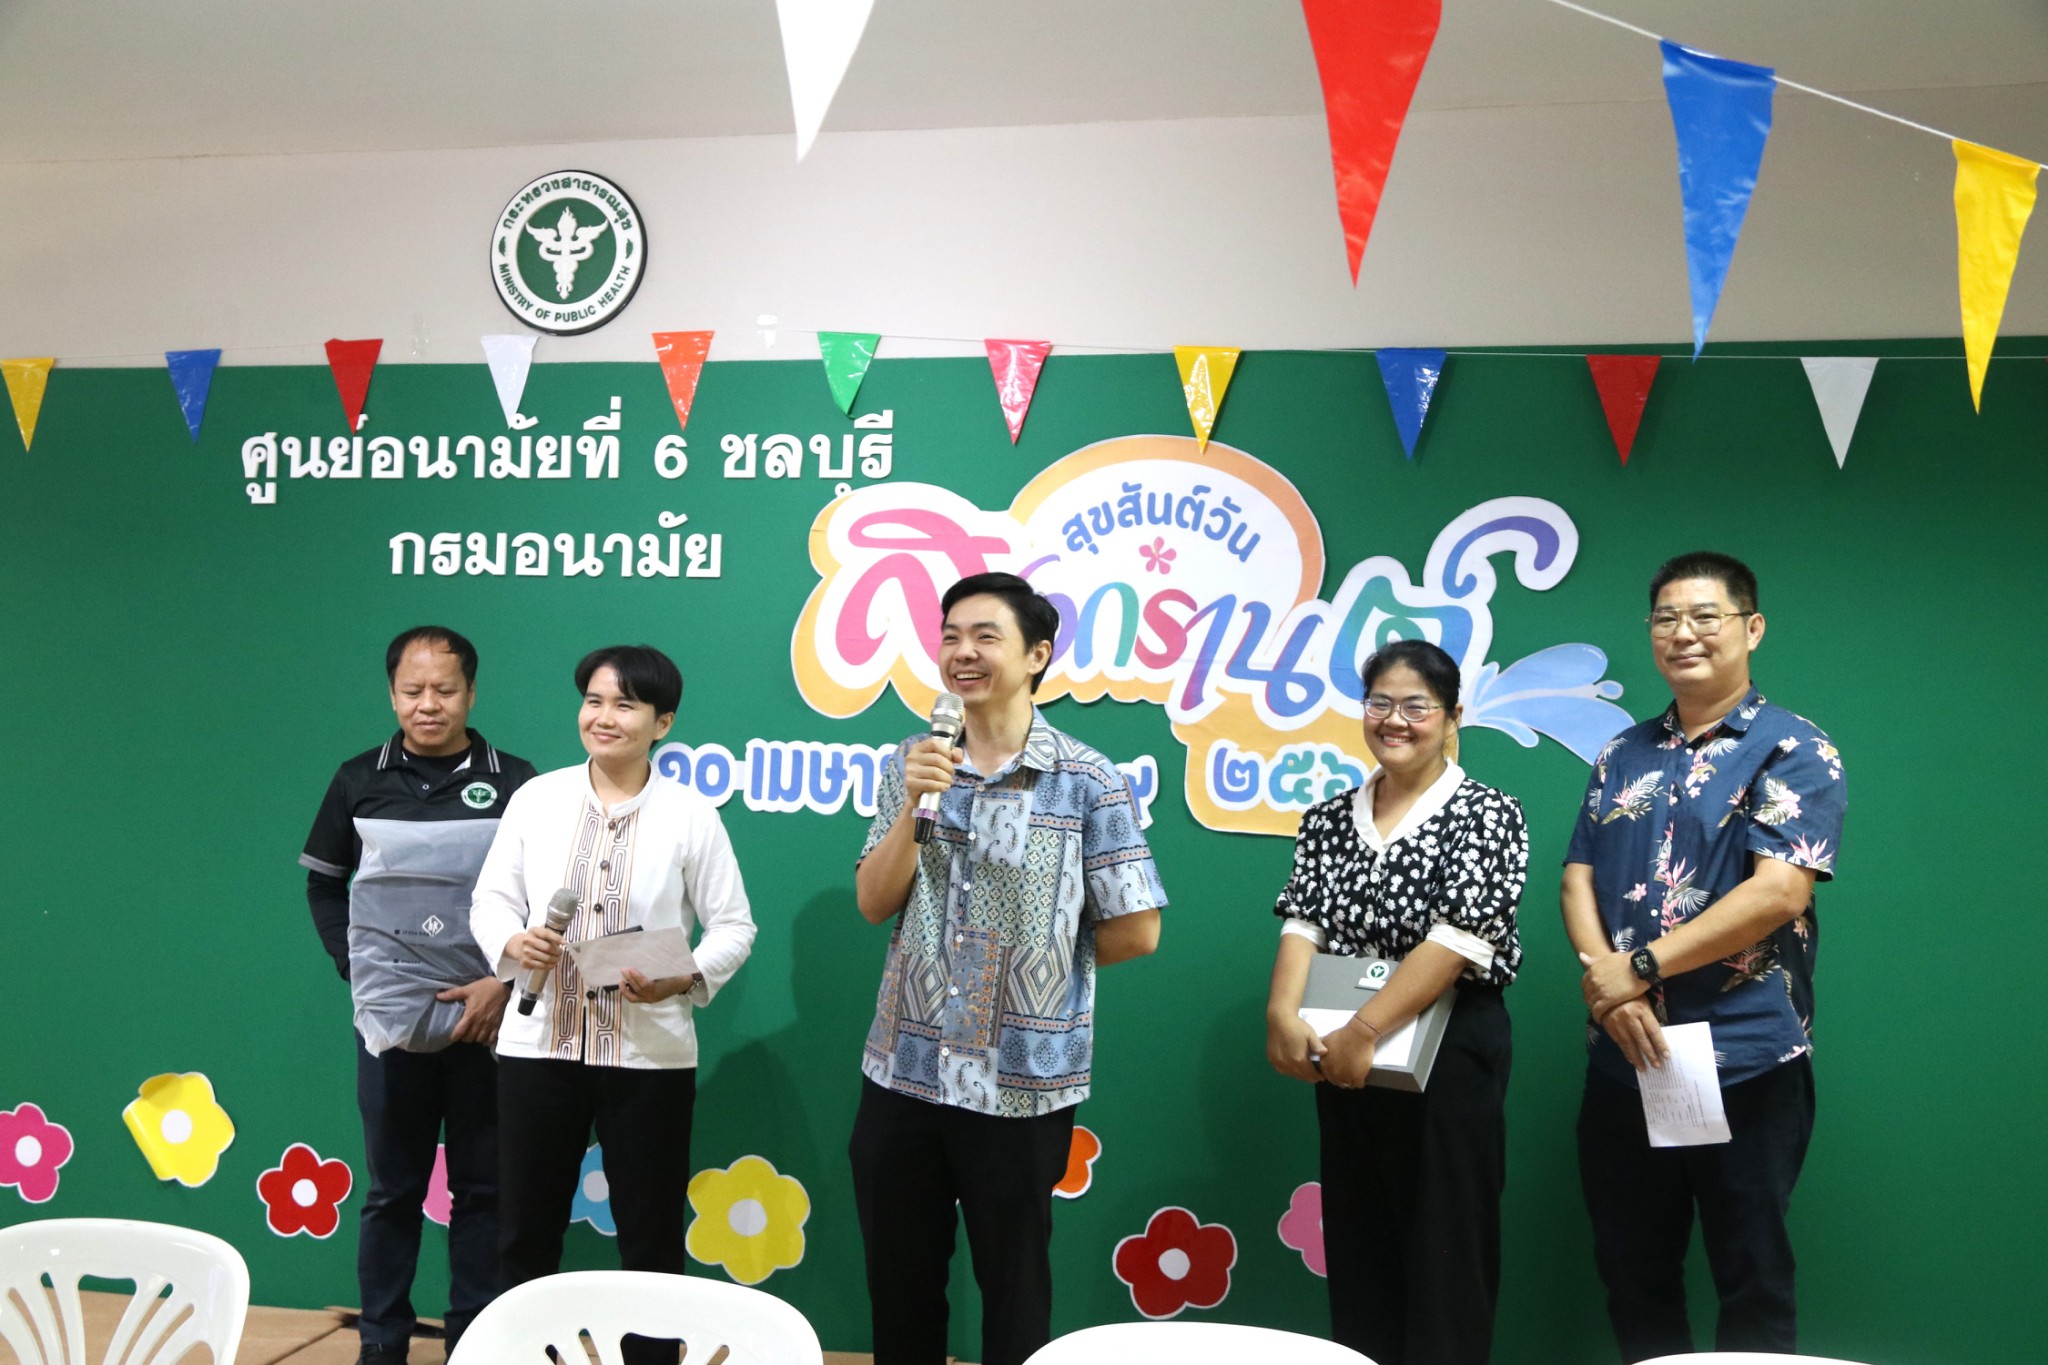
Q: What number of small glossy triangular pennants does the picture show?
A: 11